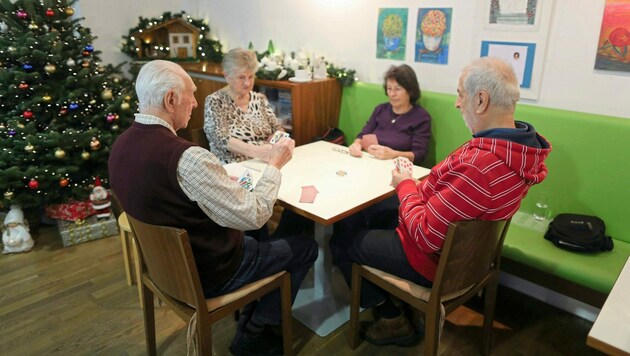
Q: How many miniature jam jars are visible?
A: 0